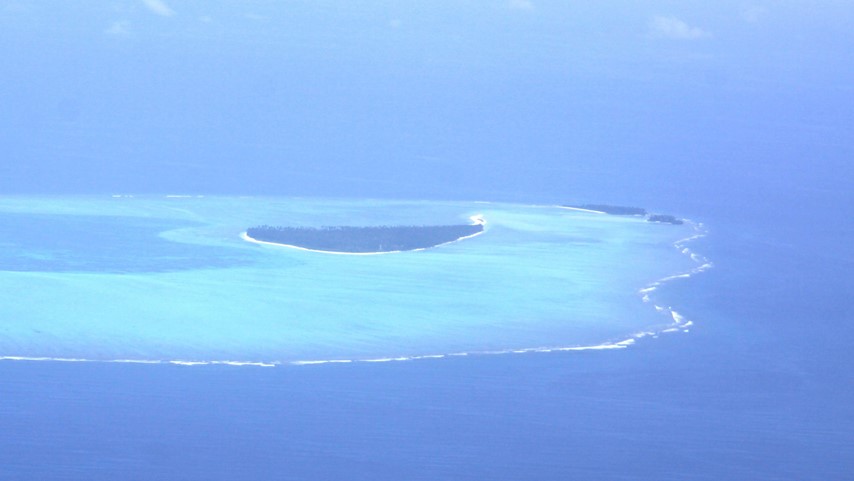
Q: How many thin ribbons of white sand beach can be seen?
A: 2